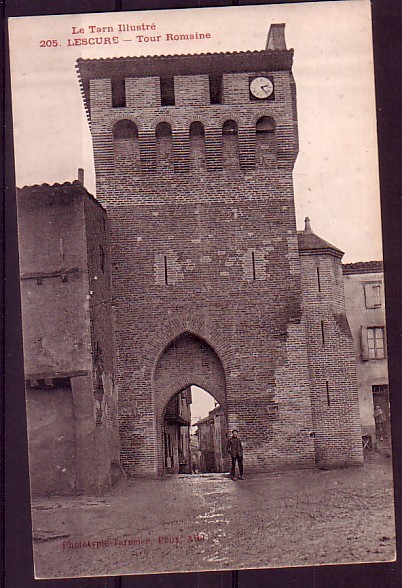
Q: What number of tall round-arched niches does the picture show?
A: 5